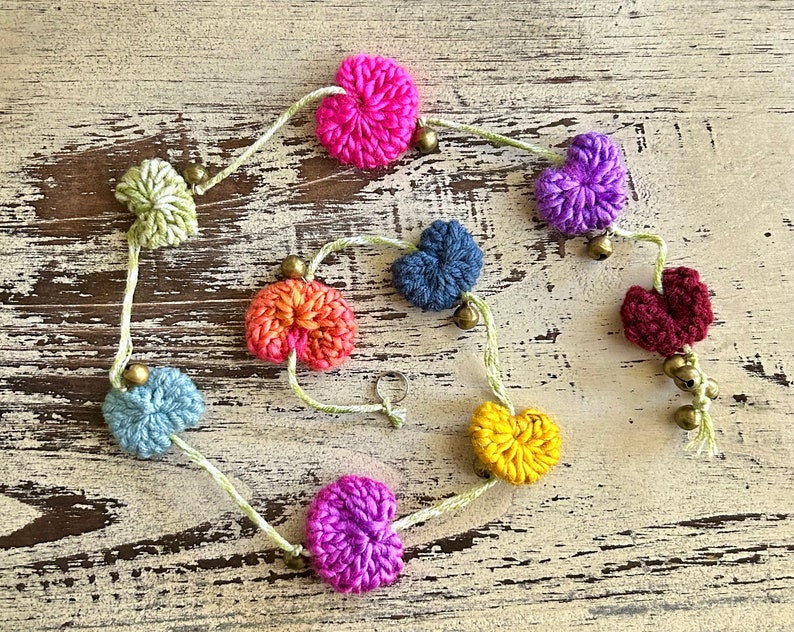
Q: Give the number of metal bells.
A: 12